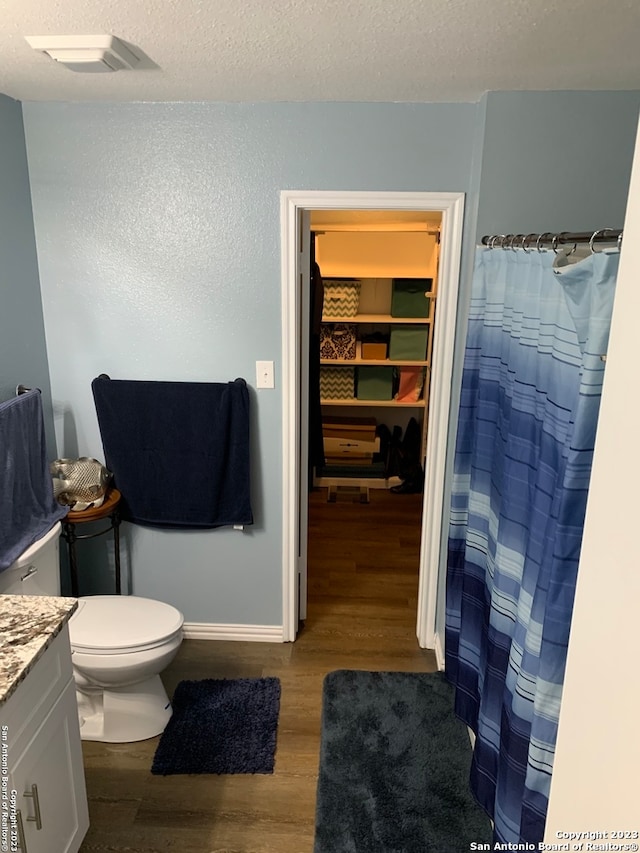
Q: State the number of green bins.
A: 3